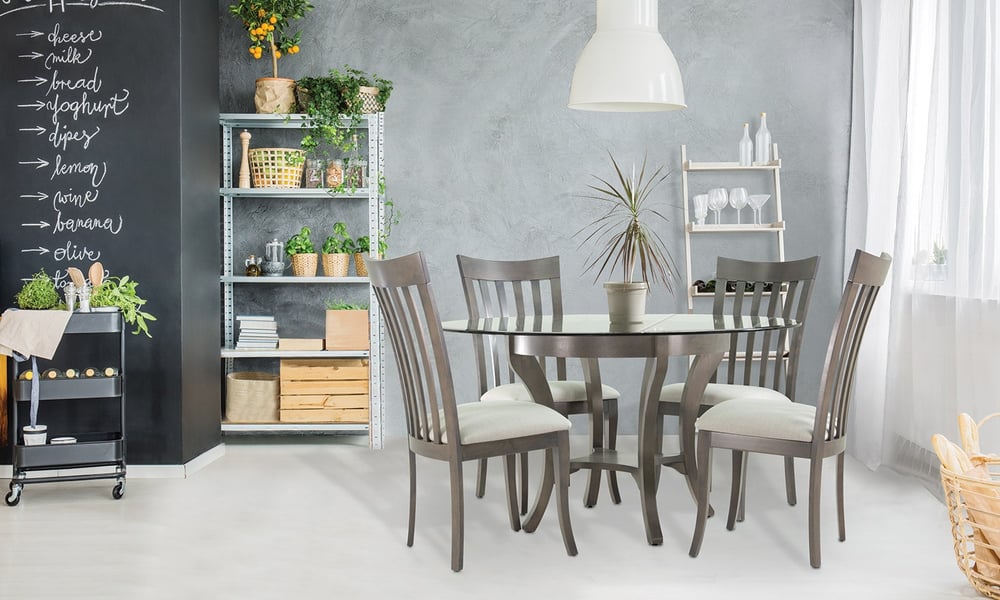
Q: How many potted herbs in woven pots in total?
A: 3